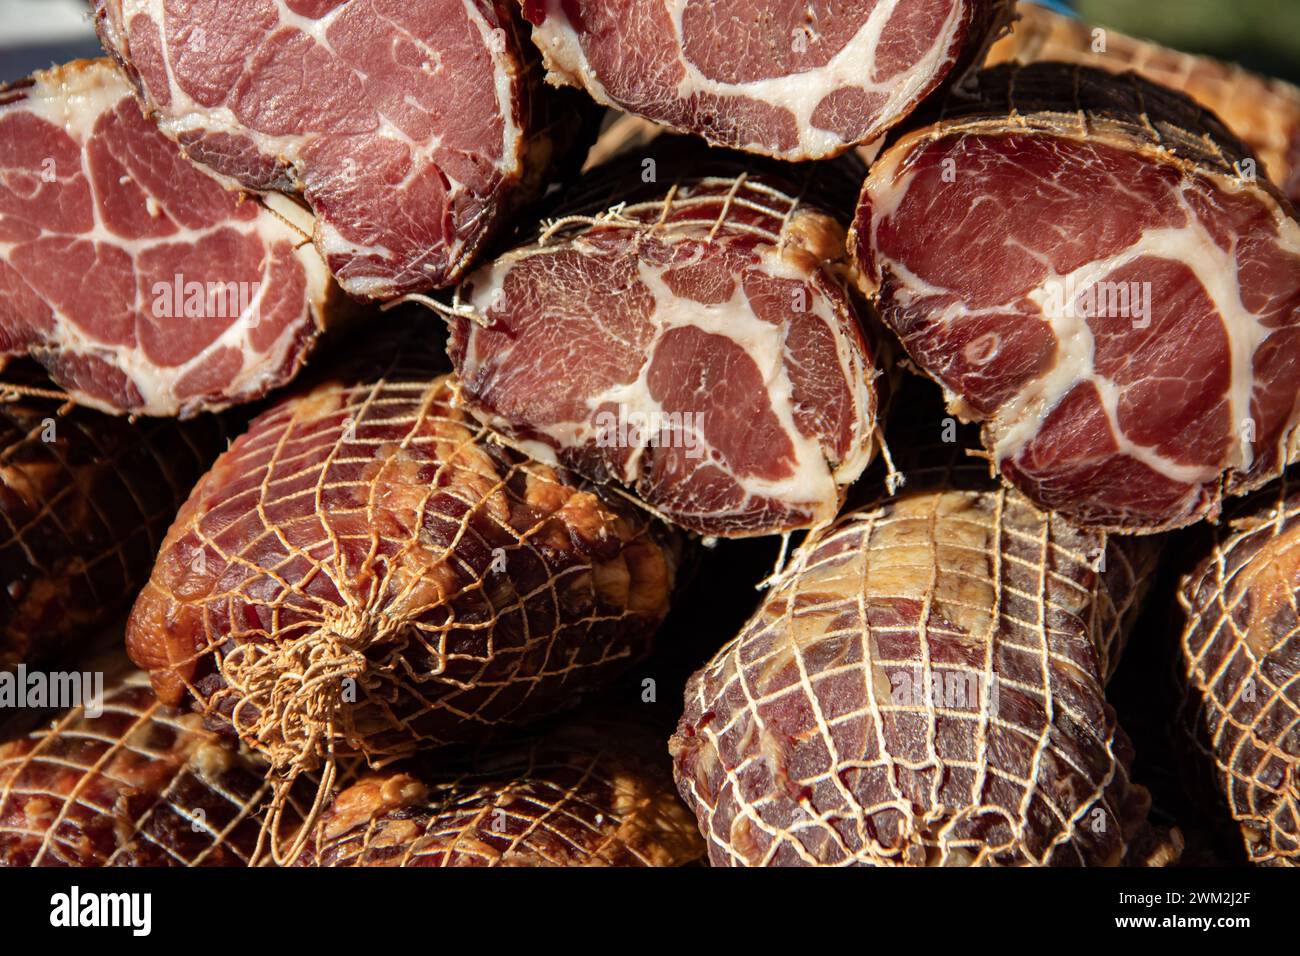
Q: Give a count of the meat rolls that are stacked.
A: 12